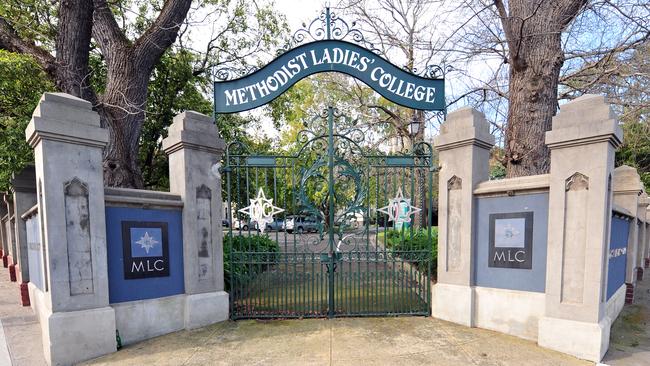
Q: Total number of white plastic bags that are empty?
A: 0